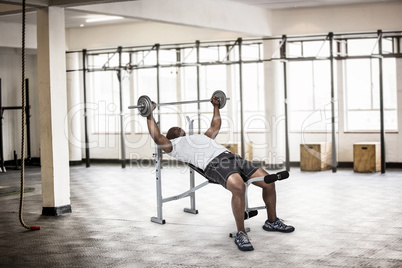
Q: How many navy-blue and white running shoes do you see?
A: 2